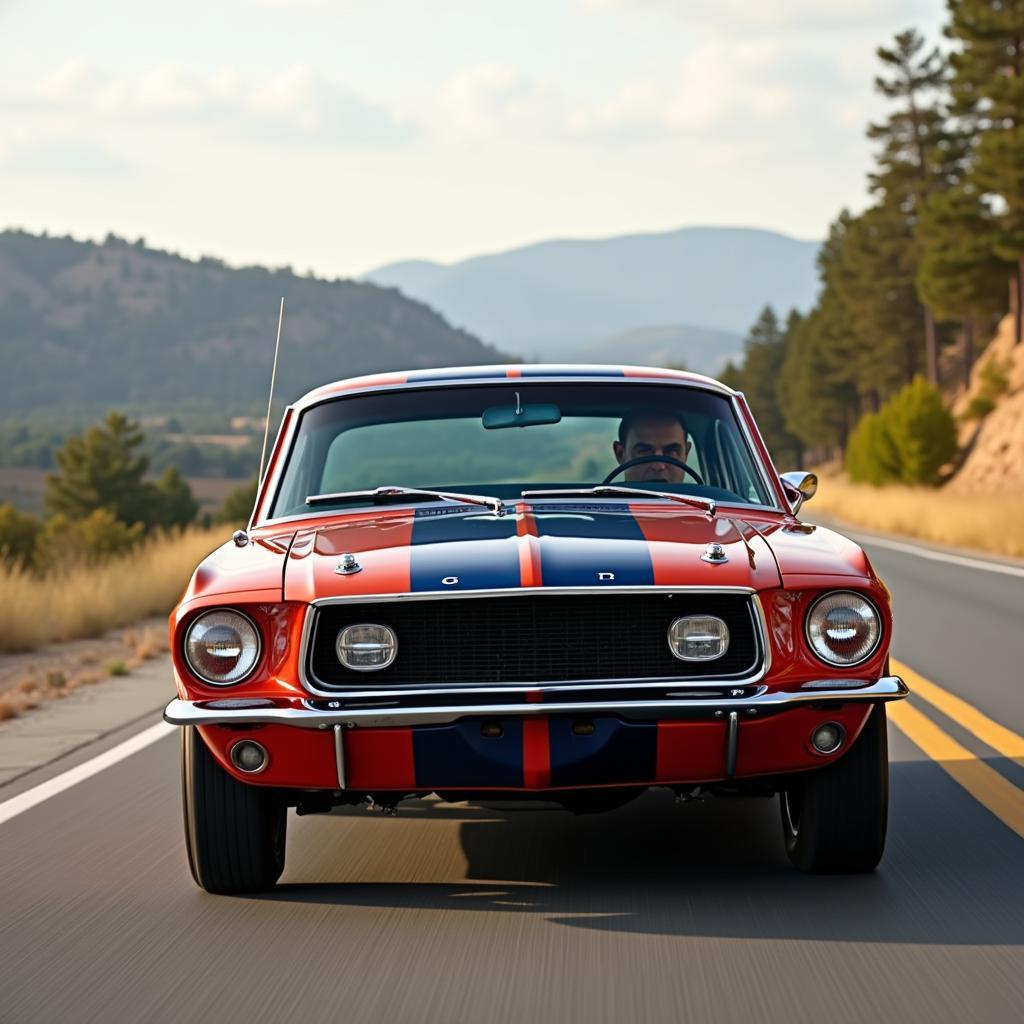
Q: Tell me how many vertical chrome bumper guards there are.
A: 2